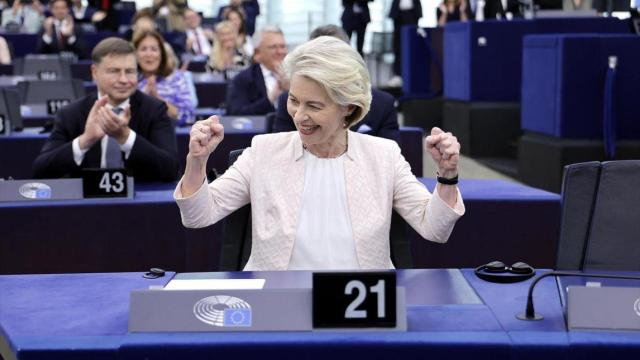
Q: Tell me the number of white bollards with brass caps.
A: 0